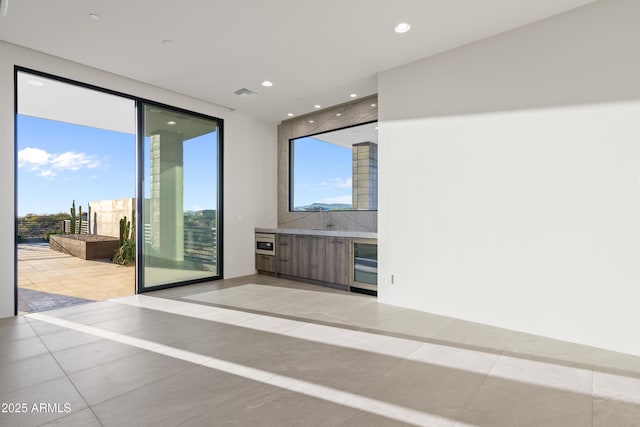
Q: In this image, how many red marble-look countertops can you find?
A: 0